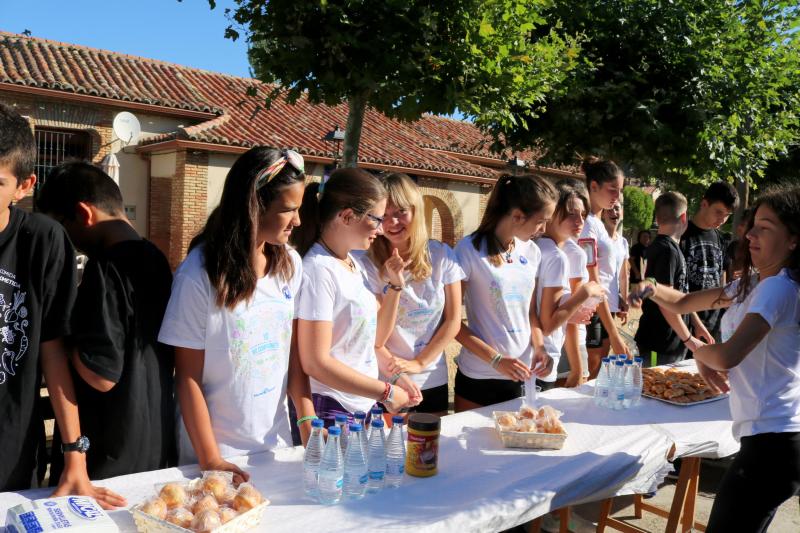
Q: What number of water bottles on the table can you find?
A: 14